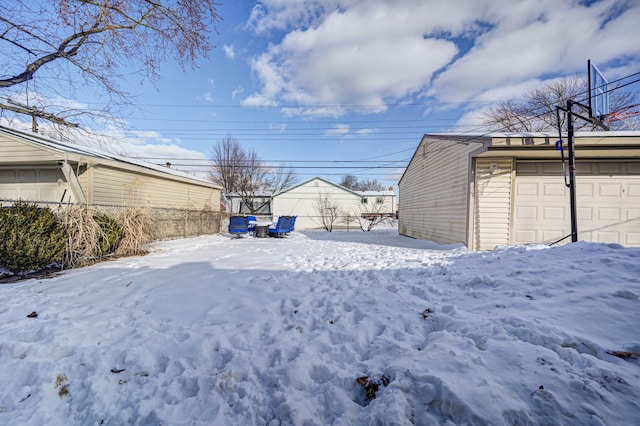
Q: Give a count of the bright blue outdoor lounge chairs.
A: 4